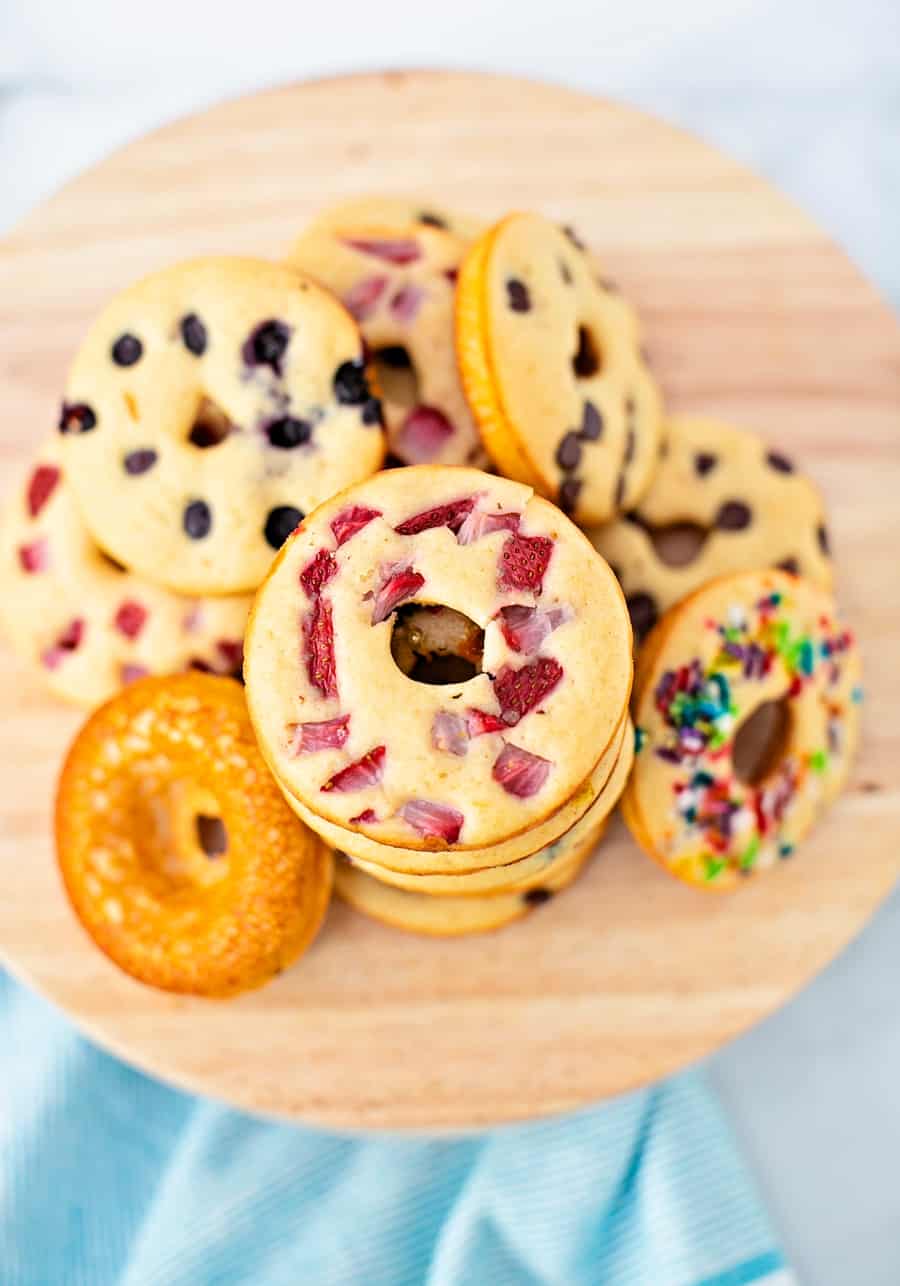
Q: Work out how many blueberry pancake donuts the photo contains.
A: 1